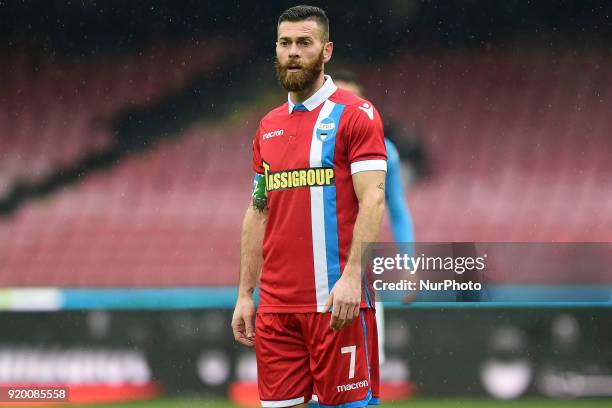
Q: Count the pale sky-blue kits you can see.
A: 1